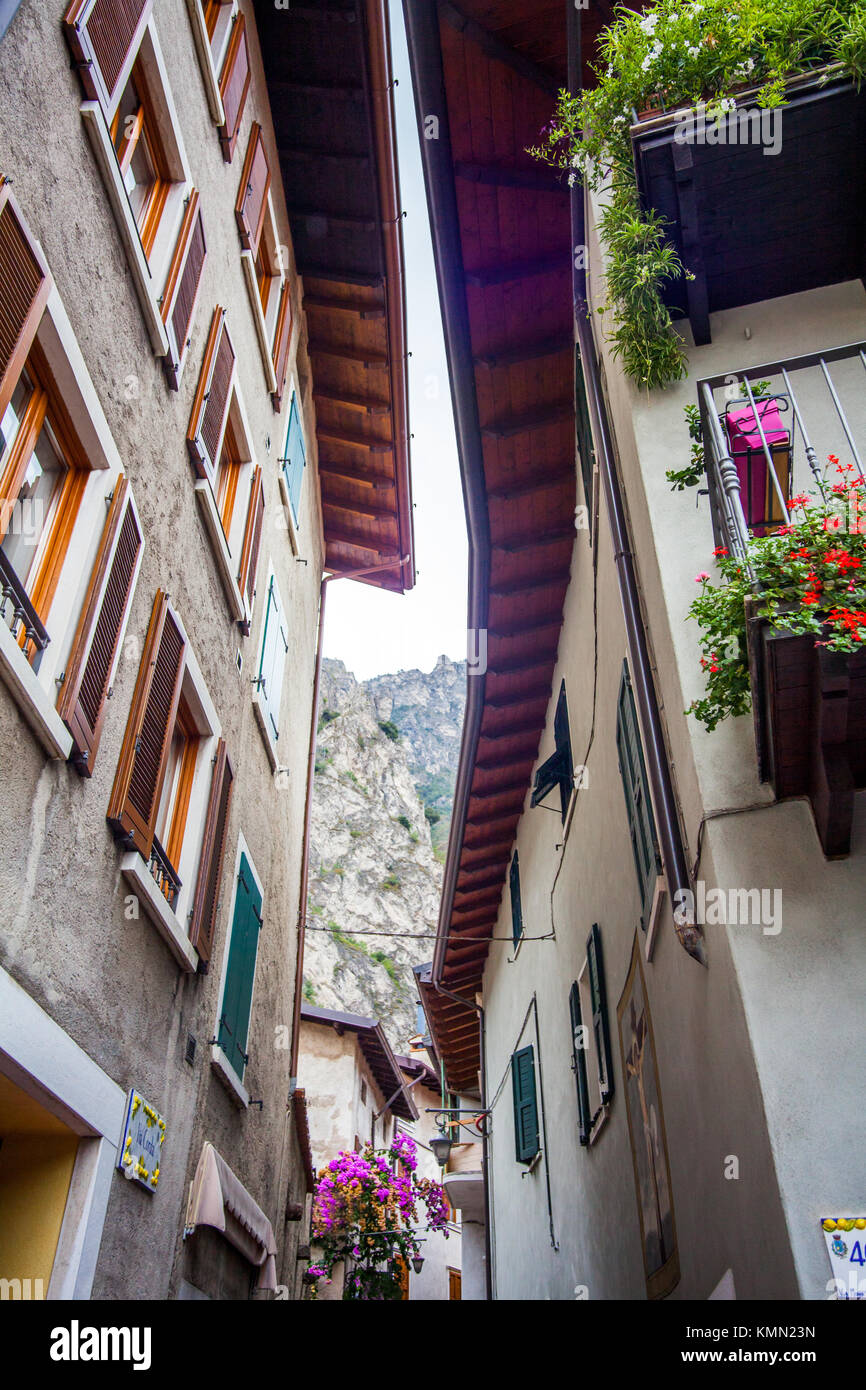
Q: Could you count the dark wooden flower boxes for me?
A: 2